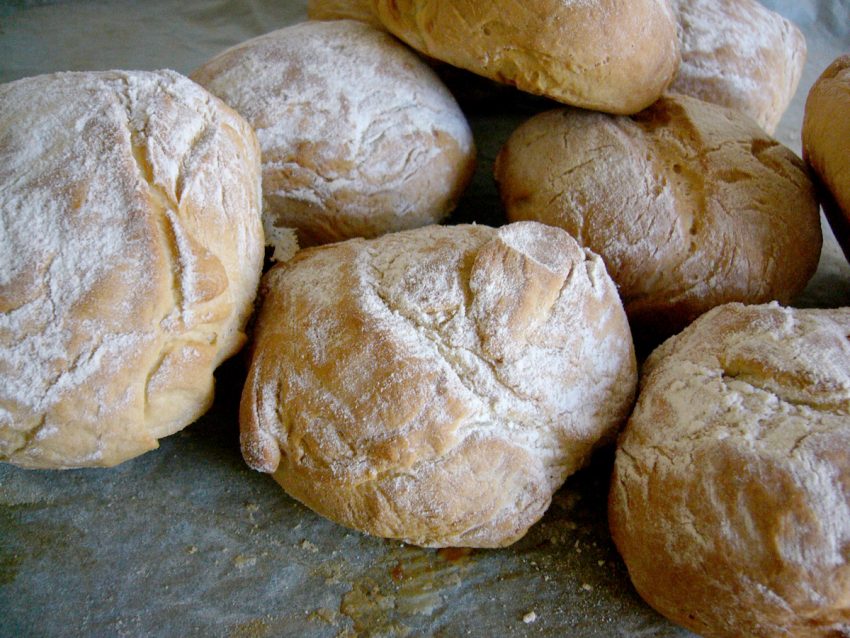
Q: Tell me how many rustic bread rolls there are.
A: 8